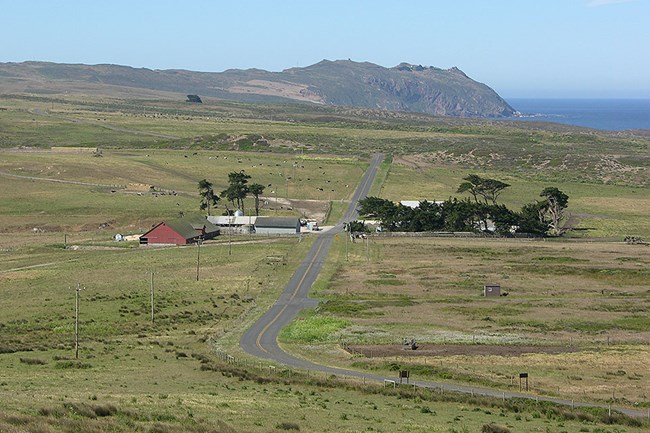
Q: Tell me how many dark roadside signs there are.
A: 2